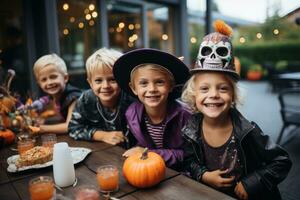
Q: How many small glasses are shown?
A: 5